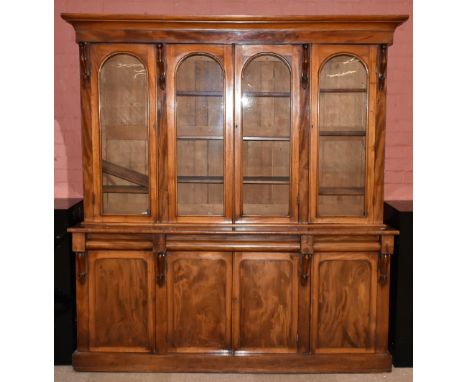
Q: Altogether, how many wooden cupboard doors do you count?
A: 4